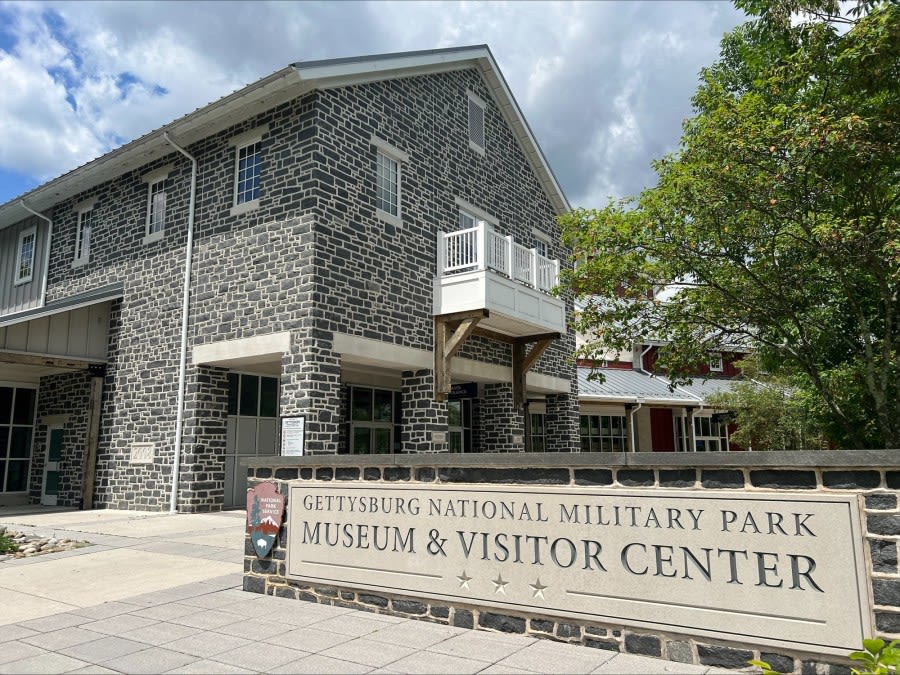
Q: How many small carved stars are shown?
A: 3